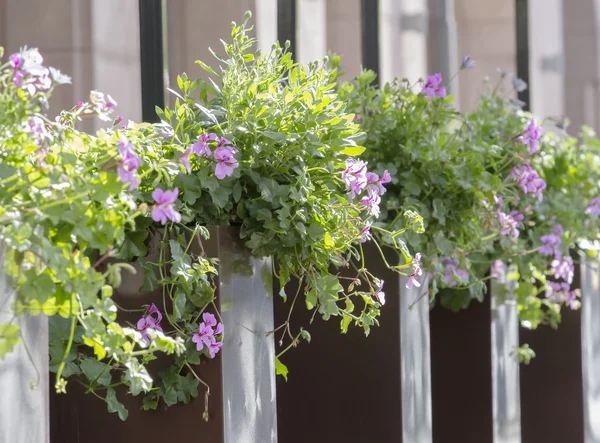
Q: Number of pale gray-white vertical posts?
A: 5